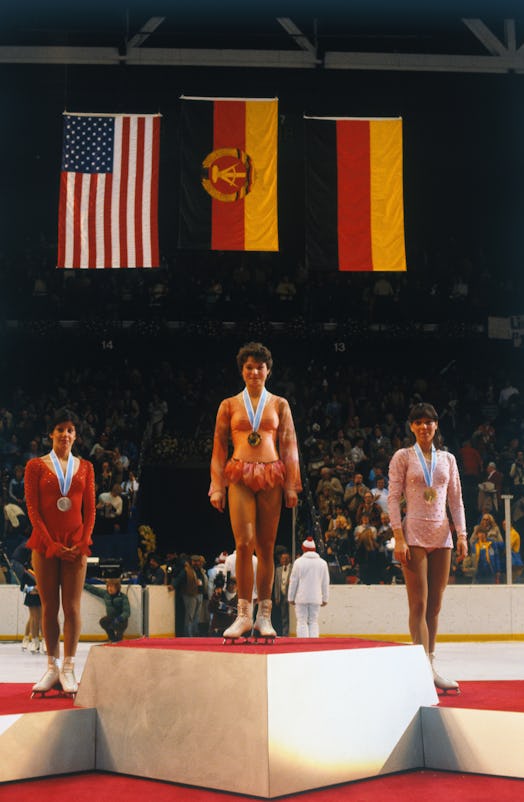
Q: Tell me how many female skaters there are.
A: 3